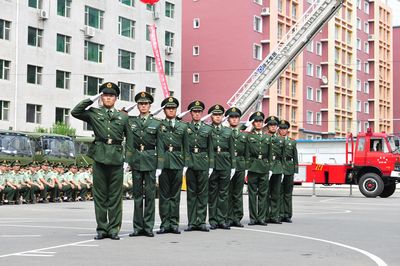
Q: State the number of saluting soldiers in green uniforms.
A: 9